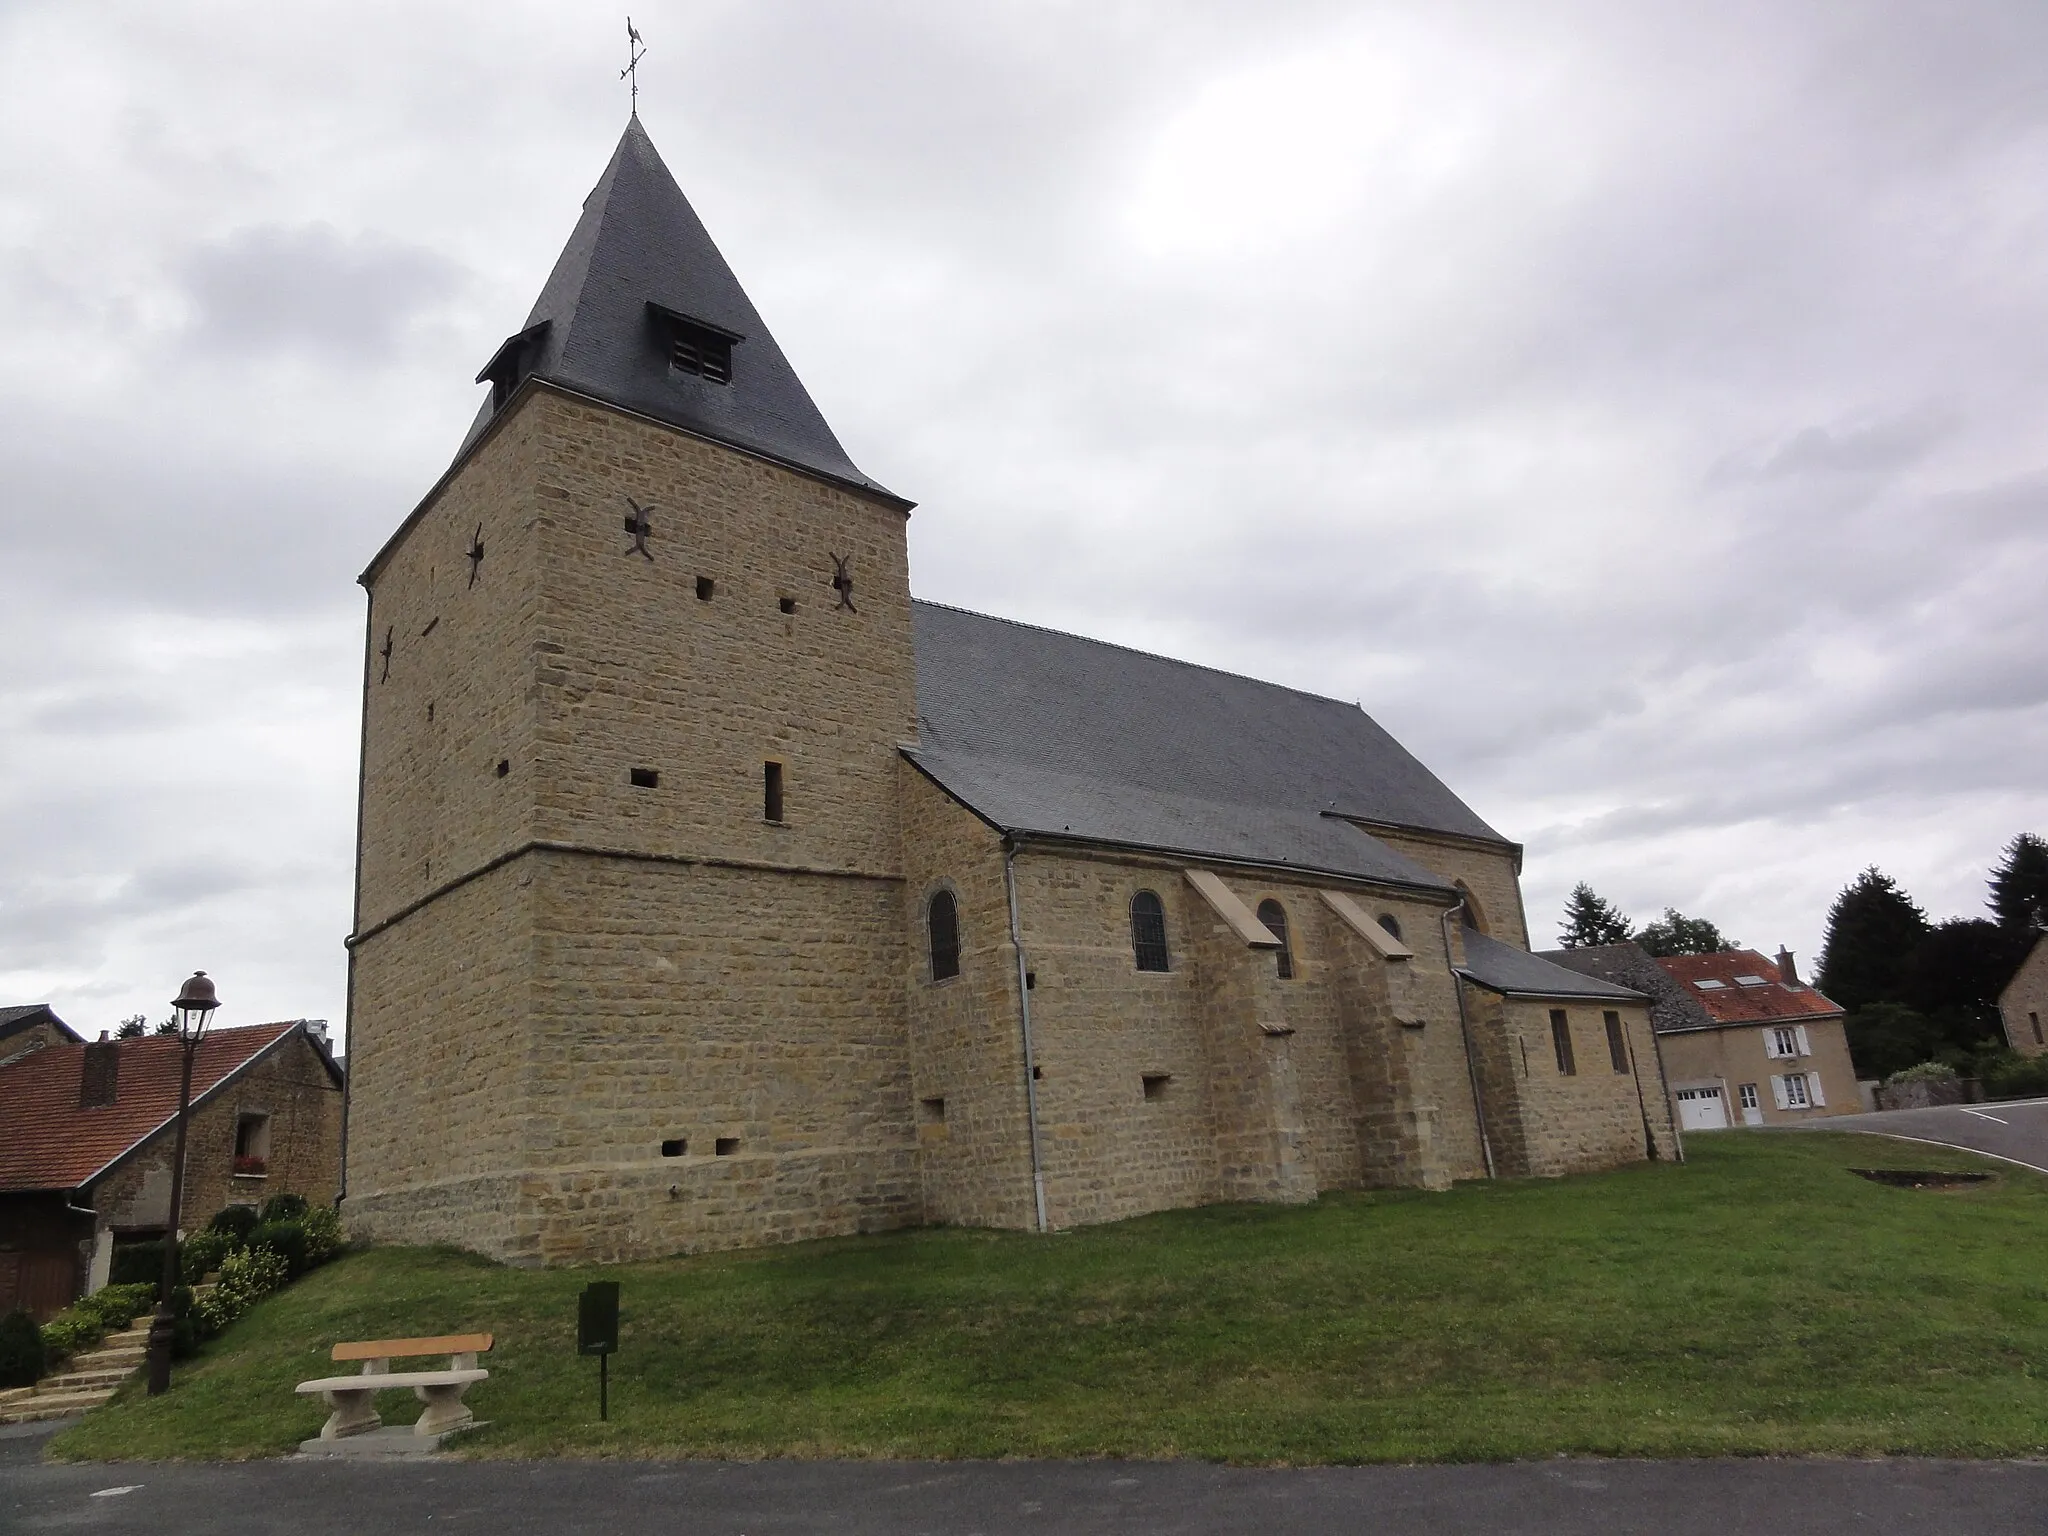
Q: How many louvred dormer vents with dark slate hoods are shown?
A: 2